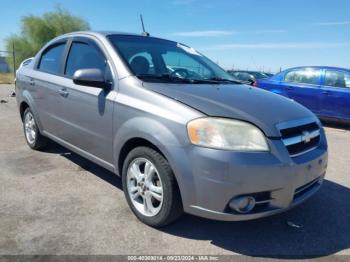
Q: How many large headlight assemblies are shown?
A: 1